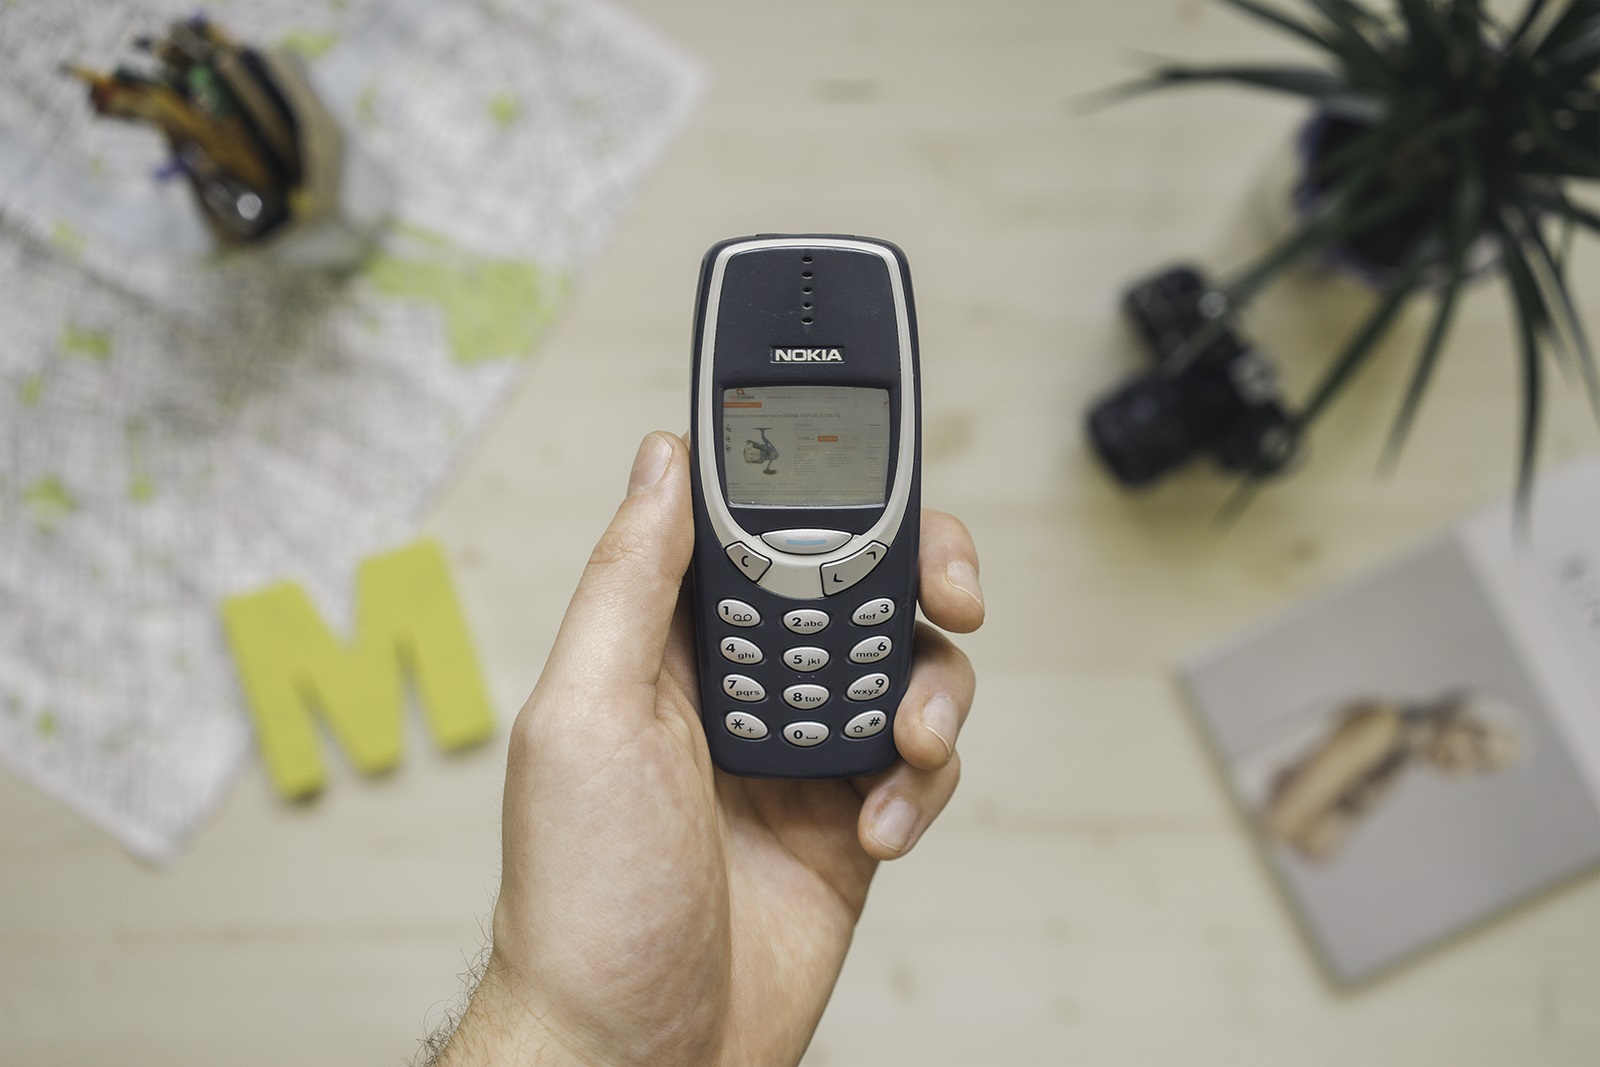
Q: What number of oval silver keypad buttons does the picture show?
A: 12